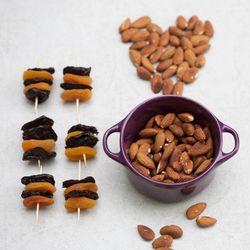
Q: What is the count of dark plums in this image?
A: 14